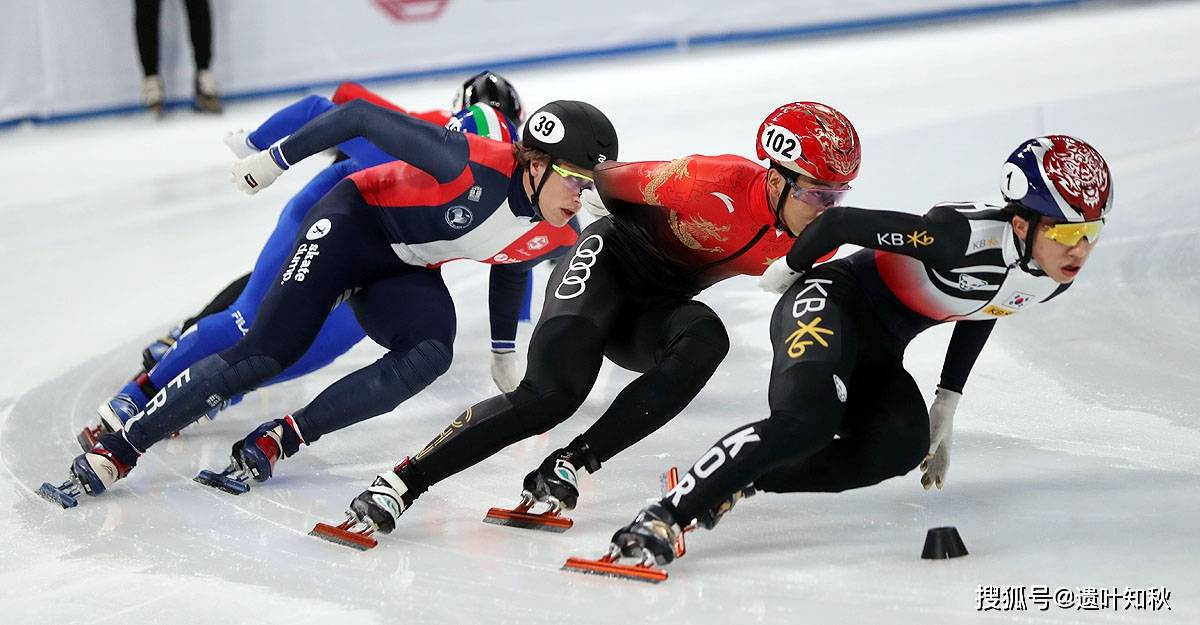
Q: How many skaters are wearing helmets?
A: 5